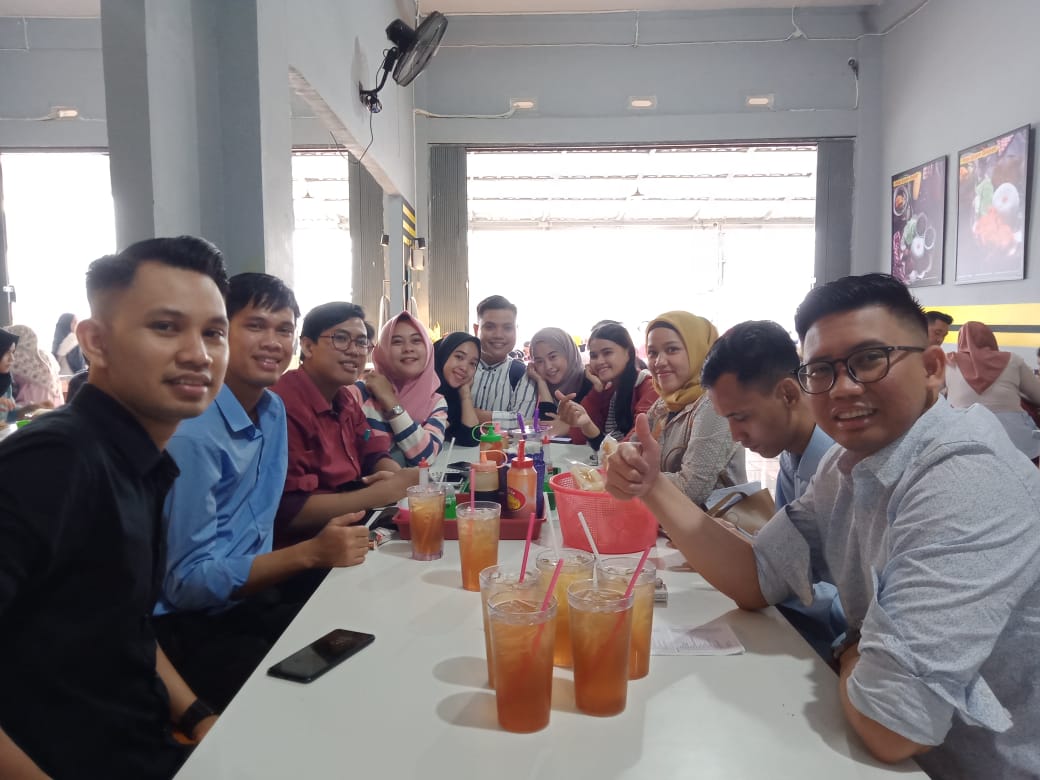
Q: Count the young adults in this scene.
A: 11